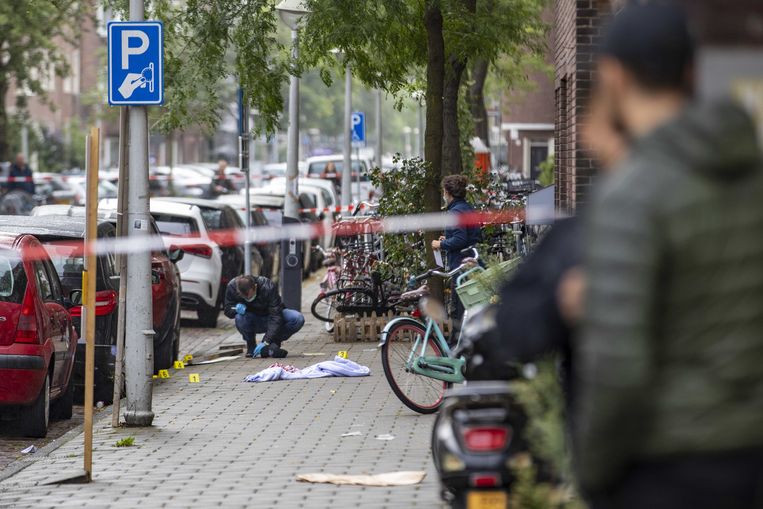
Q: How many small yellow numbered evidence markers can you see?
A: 5